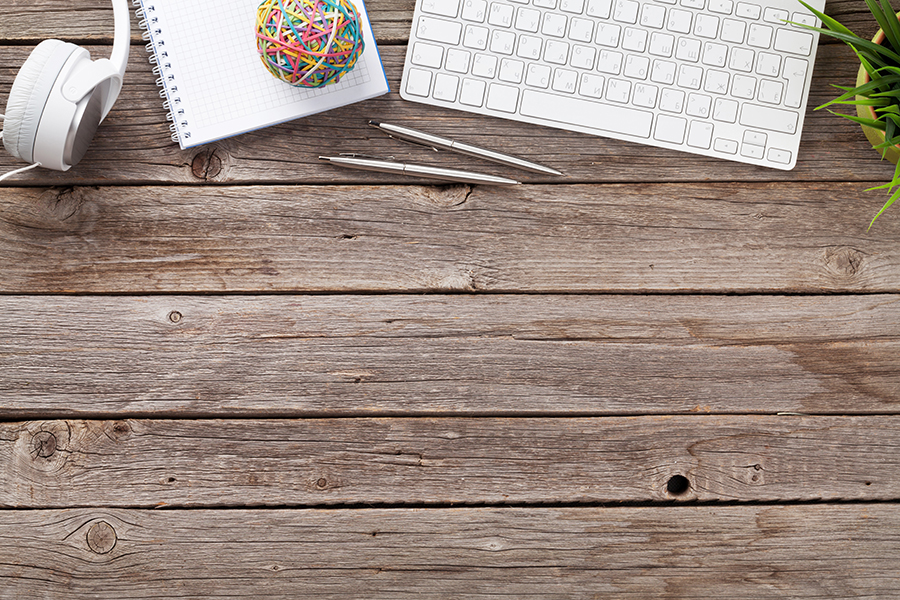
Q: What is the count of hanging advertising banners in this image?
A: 0